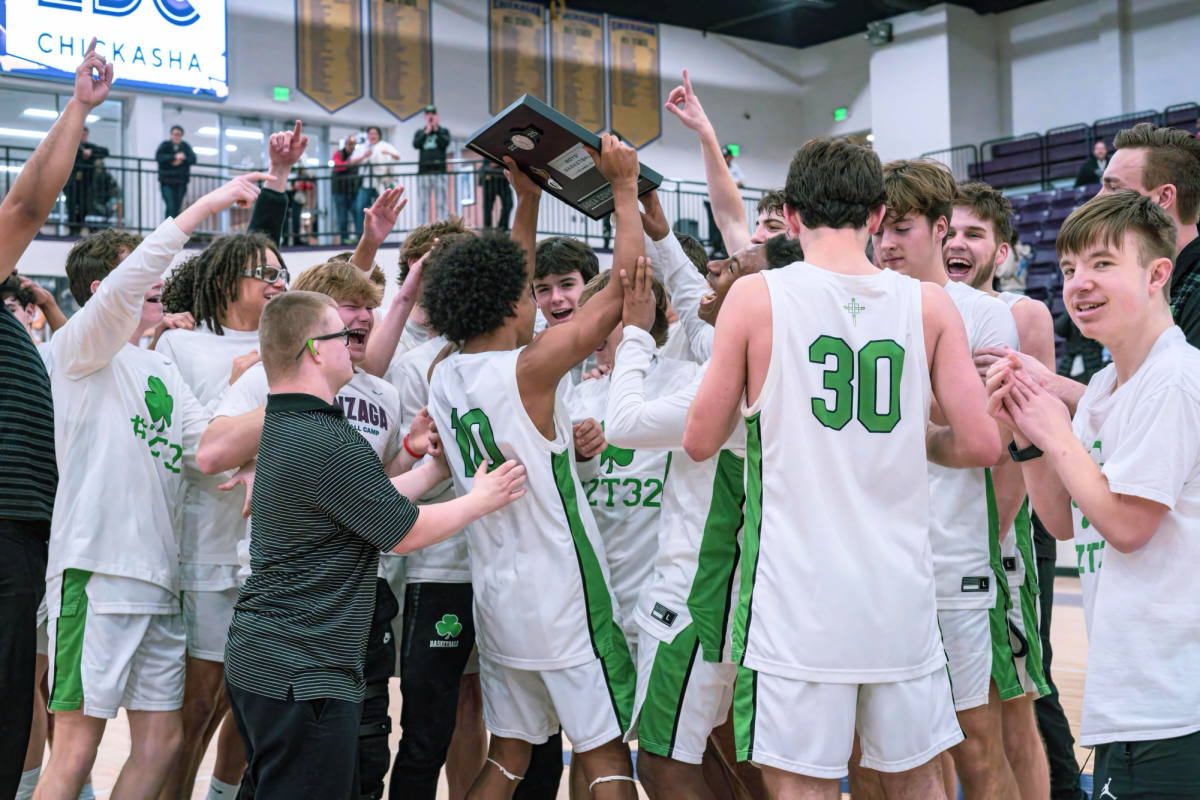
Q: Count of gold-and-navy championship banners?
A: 5